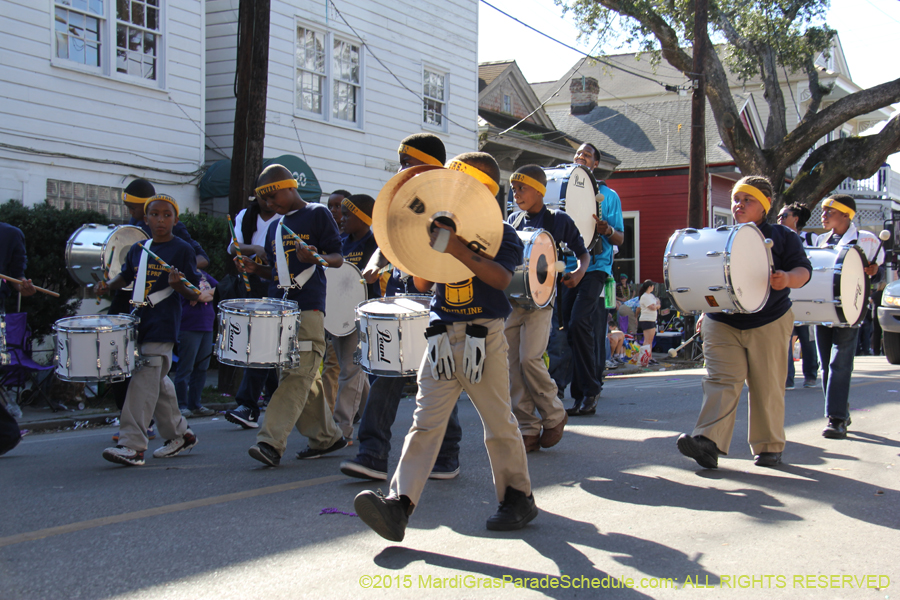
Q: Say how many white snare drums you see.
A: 3